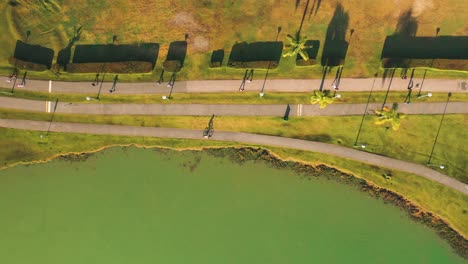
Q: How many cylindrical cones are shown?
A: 0